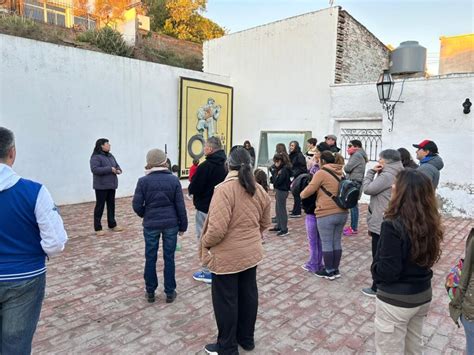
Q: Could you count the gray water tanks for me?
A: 1